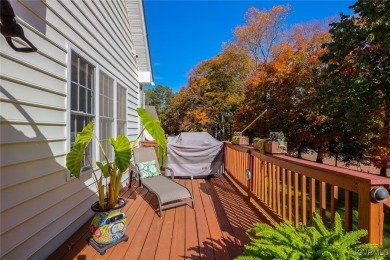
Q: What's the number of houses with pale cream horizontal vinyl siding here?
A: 1